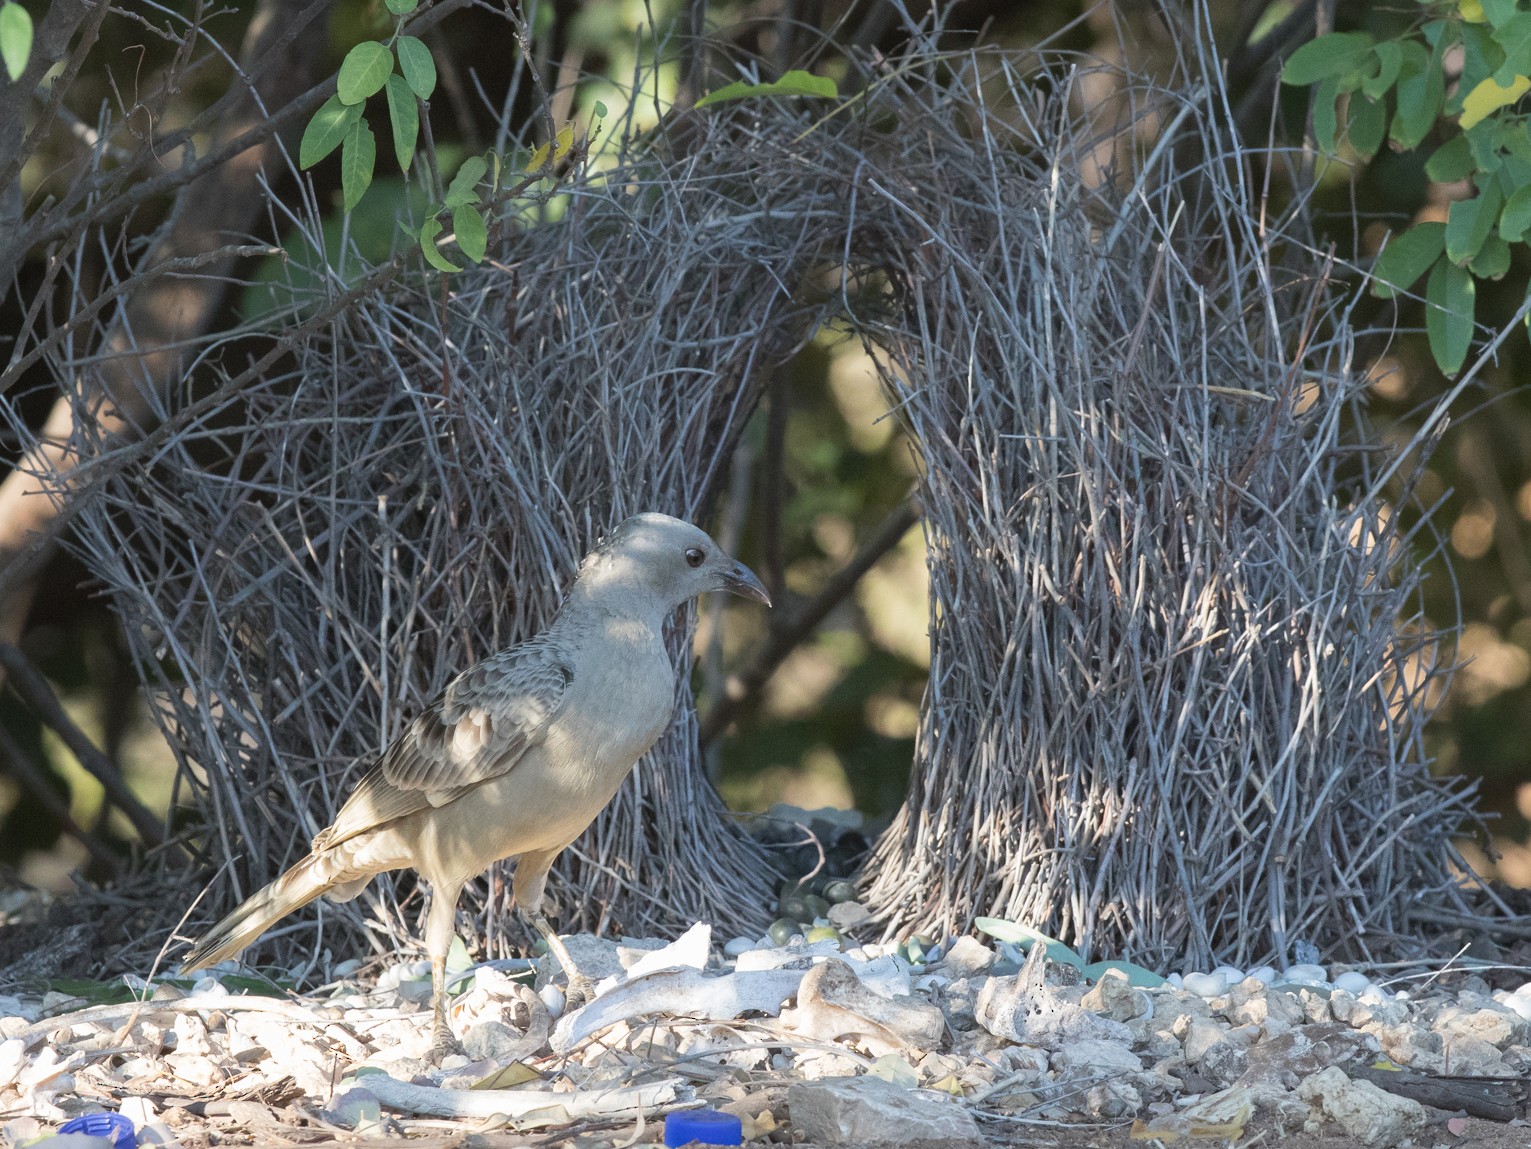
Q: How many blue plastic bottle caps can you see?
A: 2